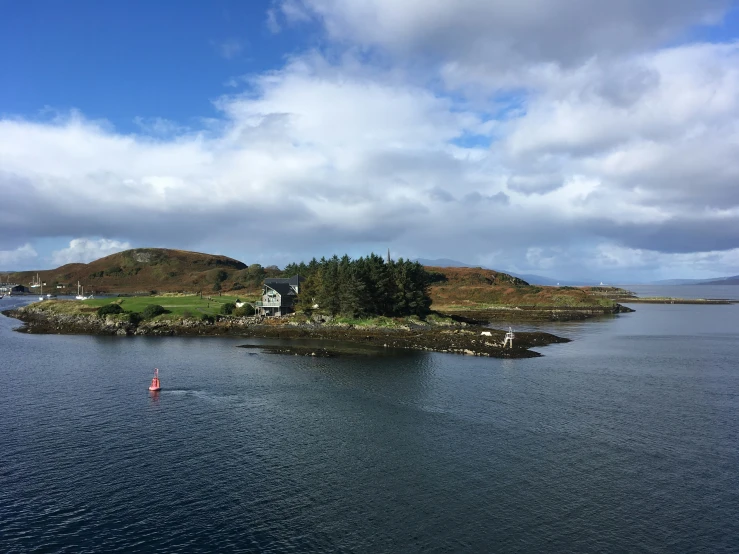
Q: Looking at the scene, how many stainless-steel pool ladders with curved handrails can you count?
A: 0